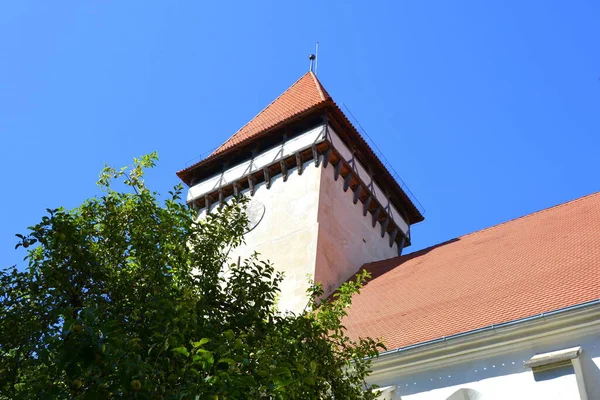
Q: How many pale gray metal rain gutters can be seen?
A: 1